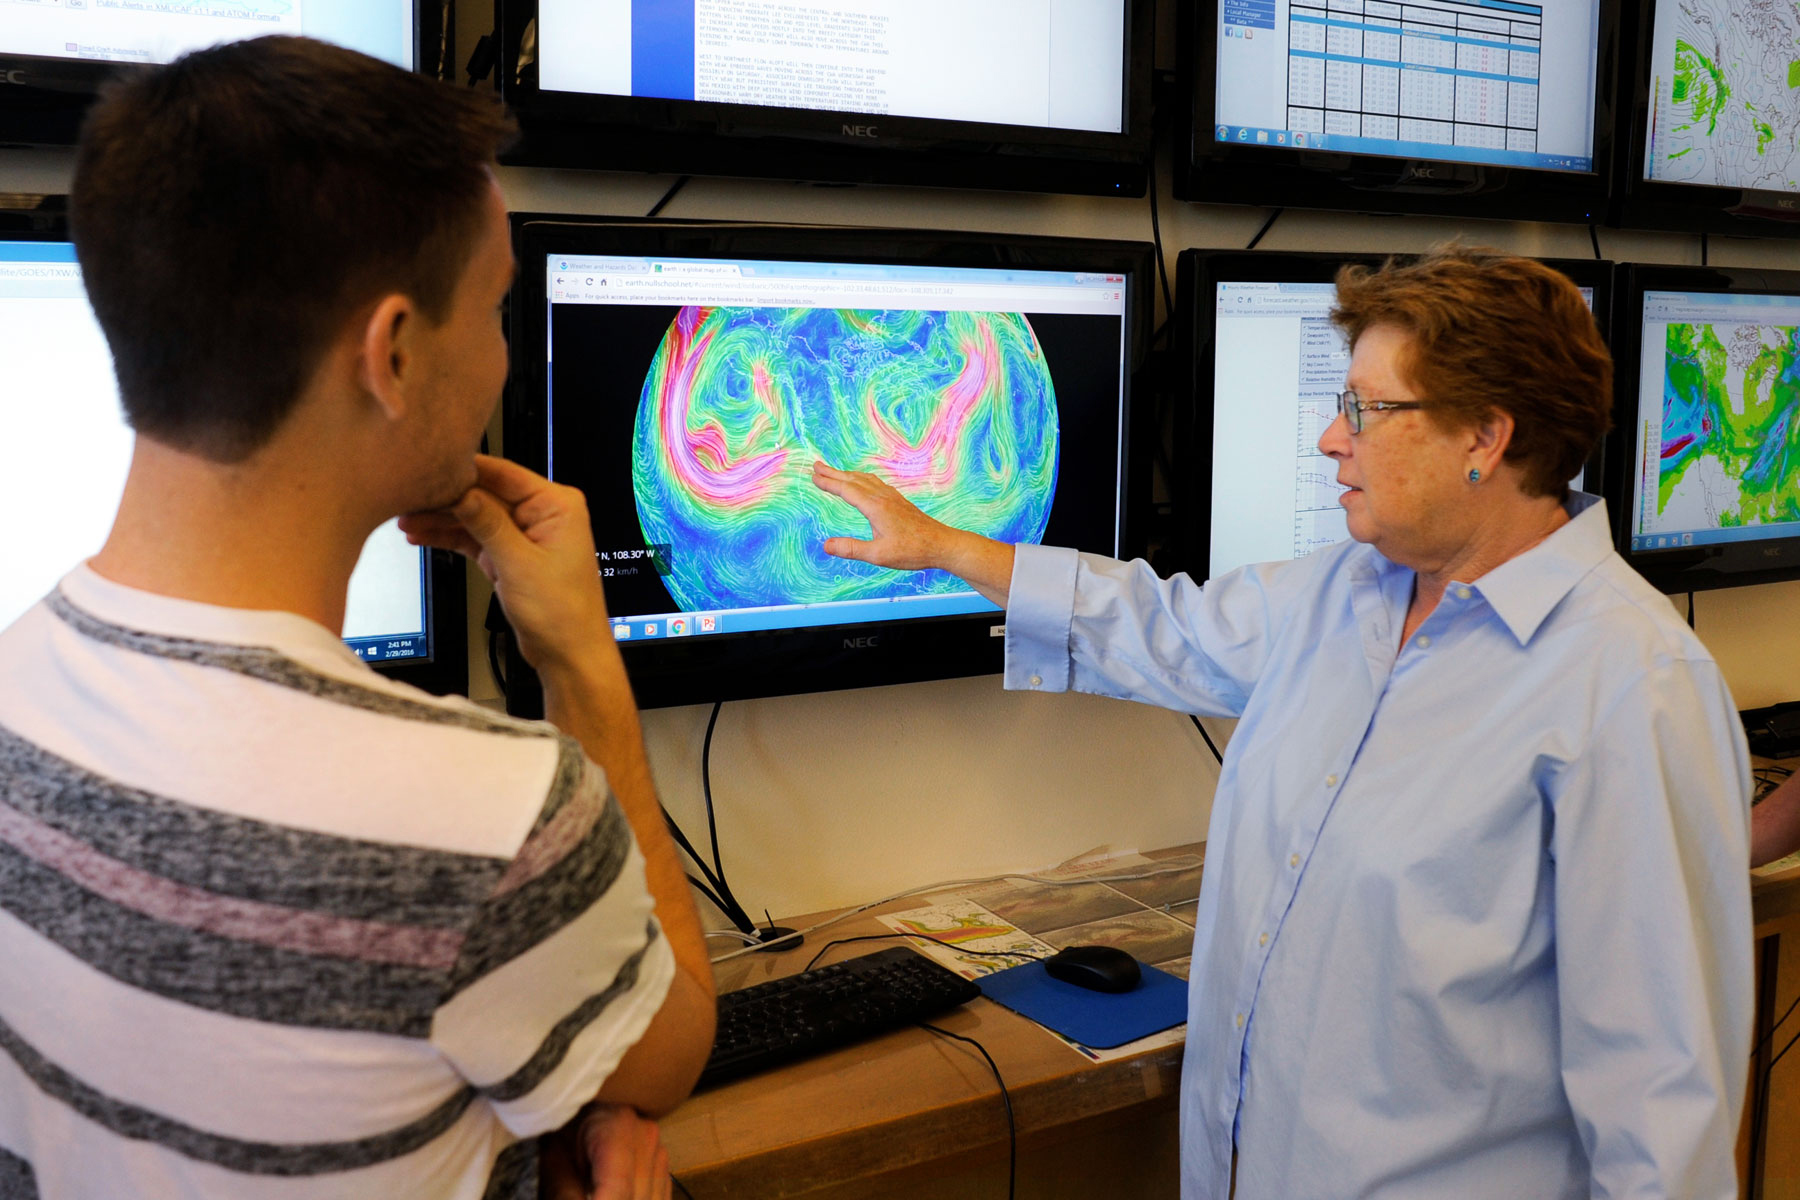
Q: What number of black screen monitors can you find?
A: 8